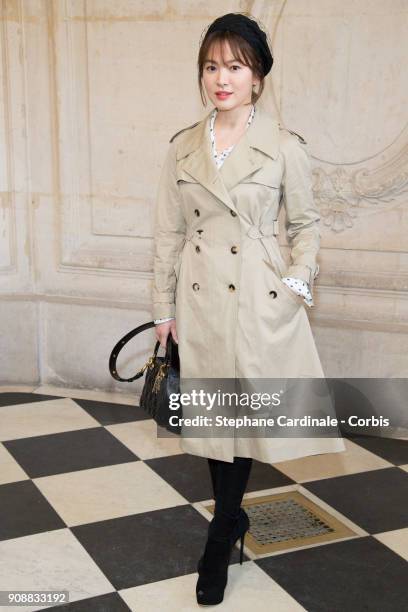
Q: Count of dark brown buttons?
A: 7